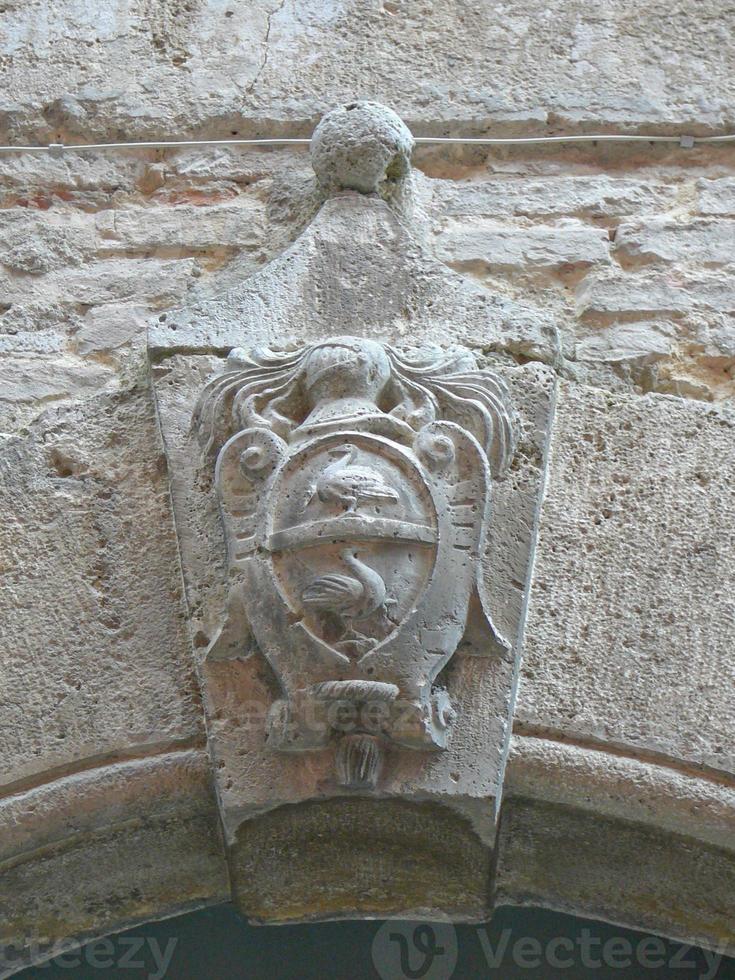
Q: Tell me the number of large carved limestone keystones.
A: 1